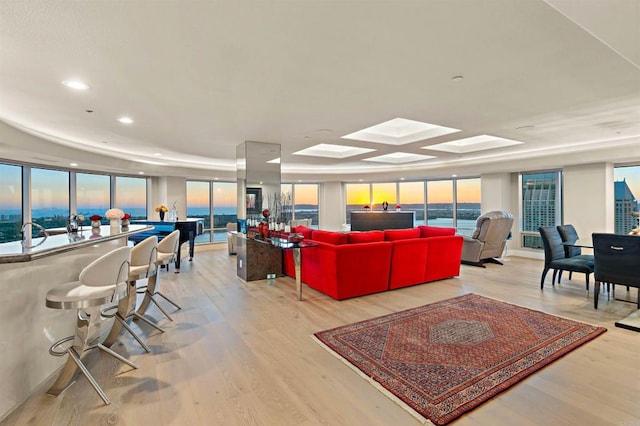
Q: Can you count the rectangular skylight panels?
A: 4